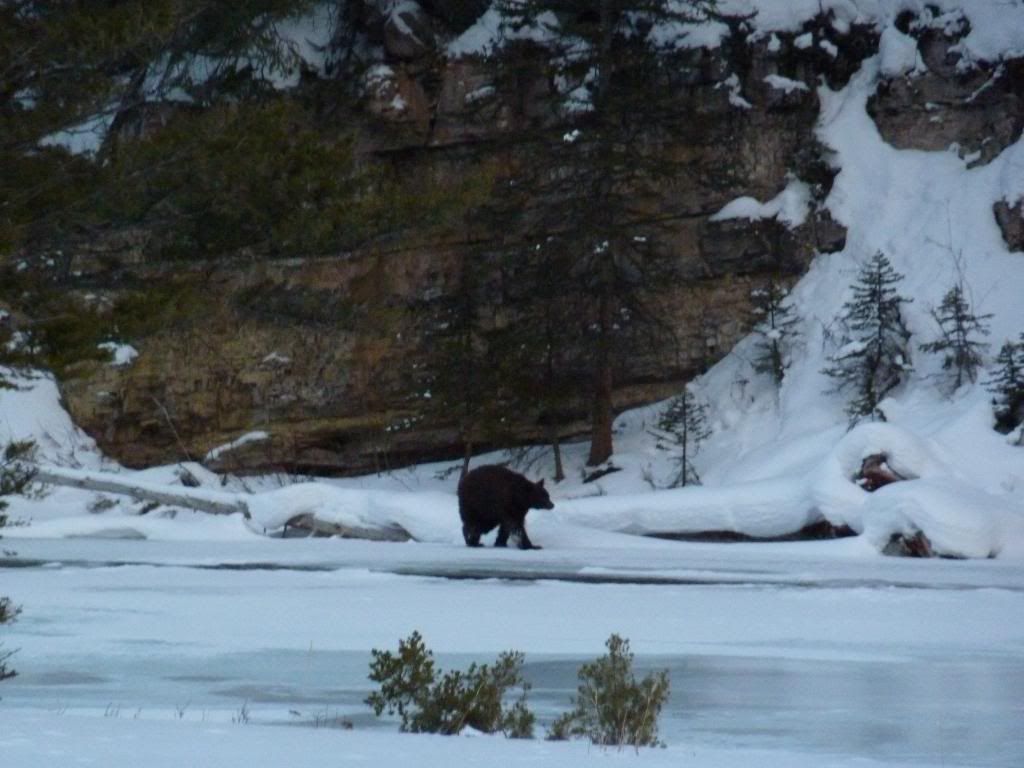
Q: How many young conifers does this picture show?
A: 5